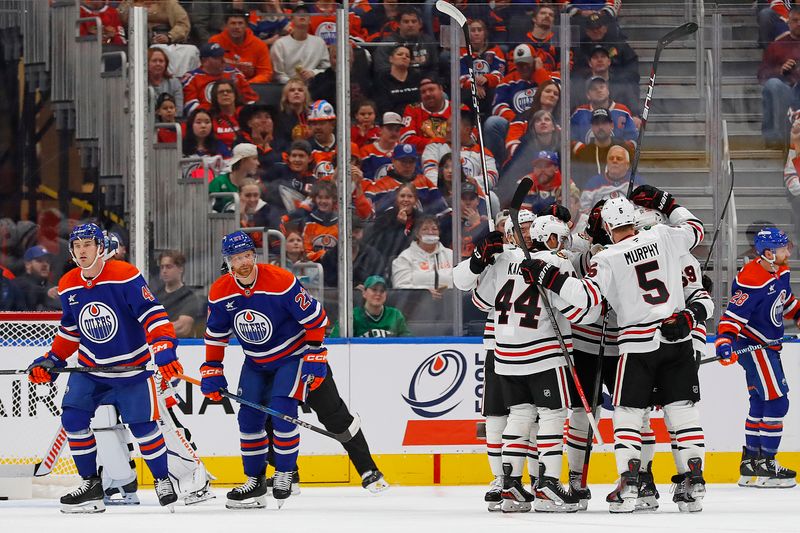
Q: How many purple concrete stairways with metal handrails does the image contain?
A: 0